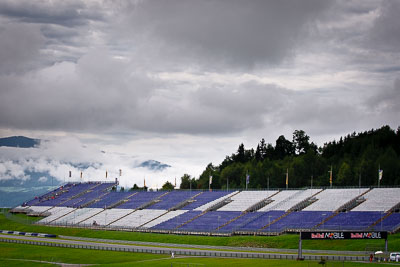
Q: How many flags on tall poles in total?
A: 11